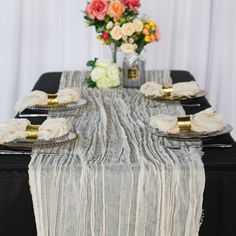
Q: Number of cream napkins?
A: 4